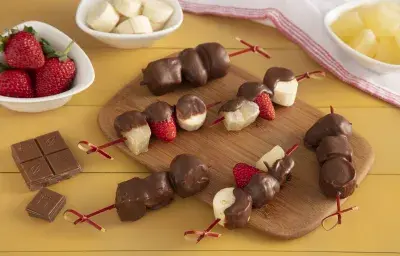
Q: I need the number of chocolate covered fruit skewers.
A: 6